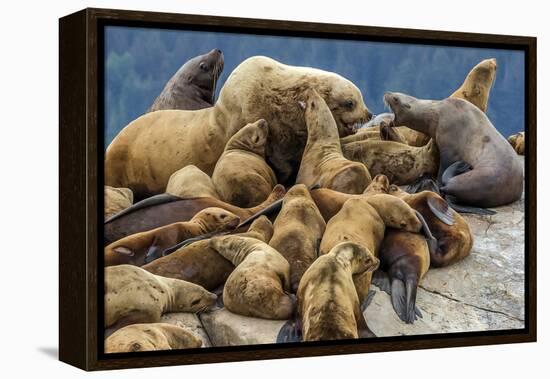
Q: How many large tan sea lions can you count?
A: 1